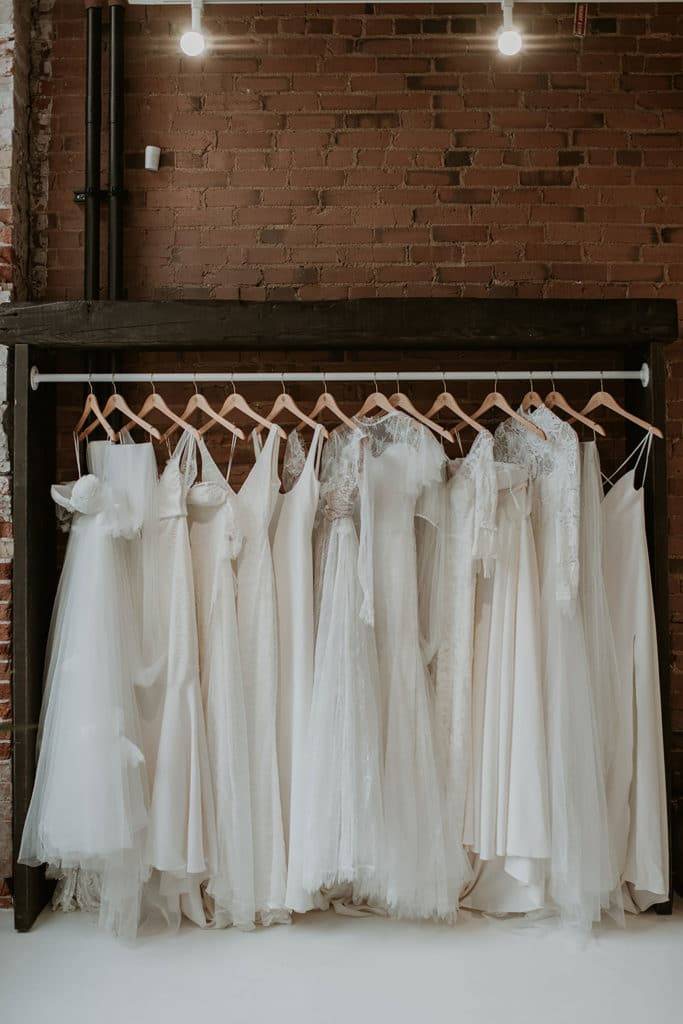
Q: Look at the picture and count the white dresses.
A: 14